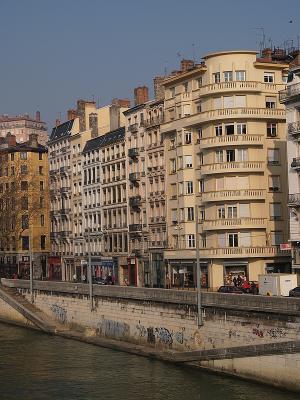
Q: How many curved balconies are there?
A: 7